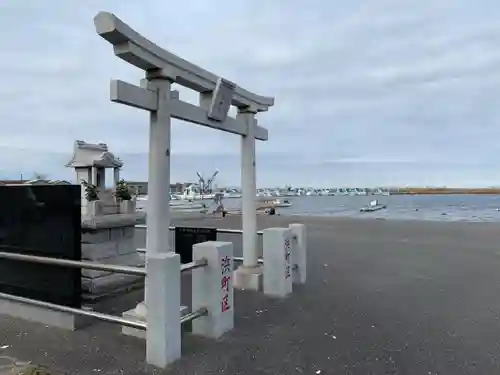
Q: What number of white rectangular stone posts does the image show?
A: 4